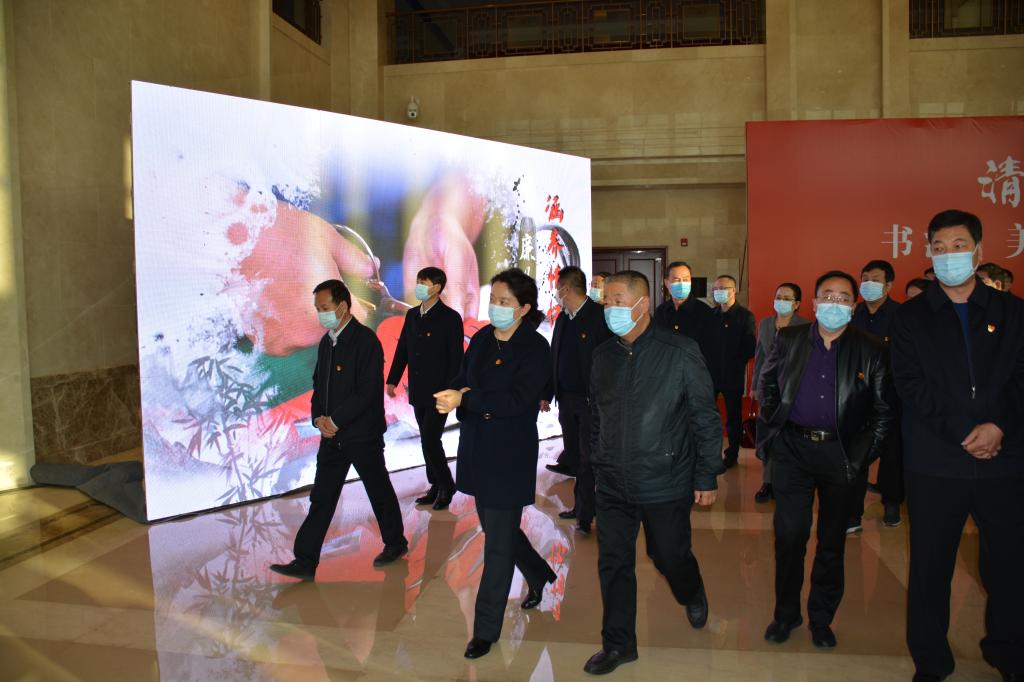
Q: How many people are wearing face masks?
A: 12